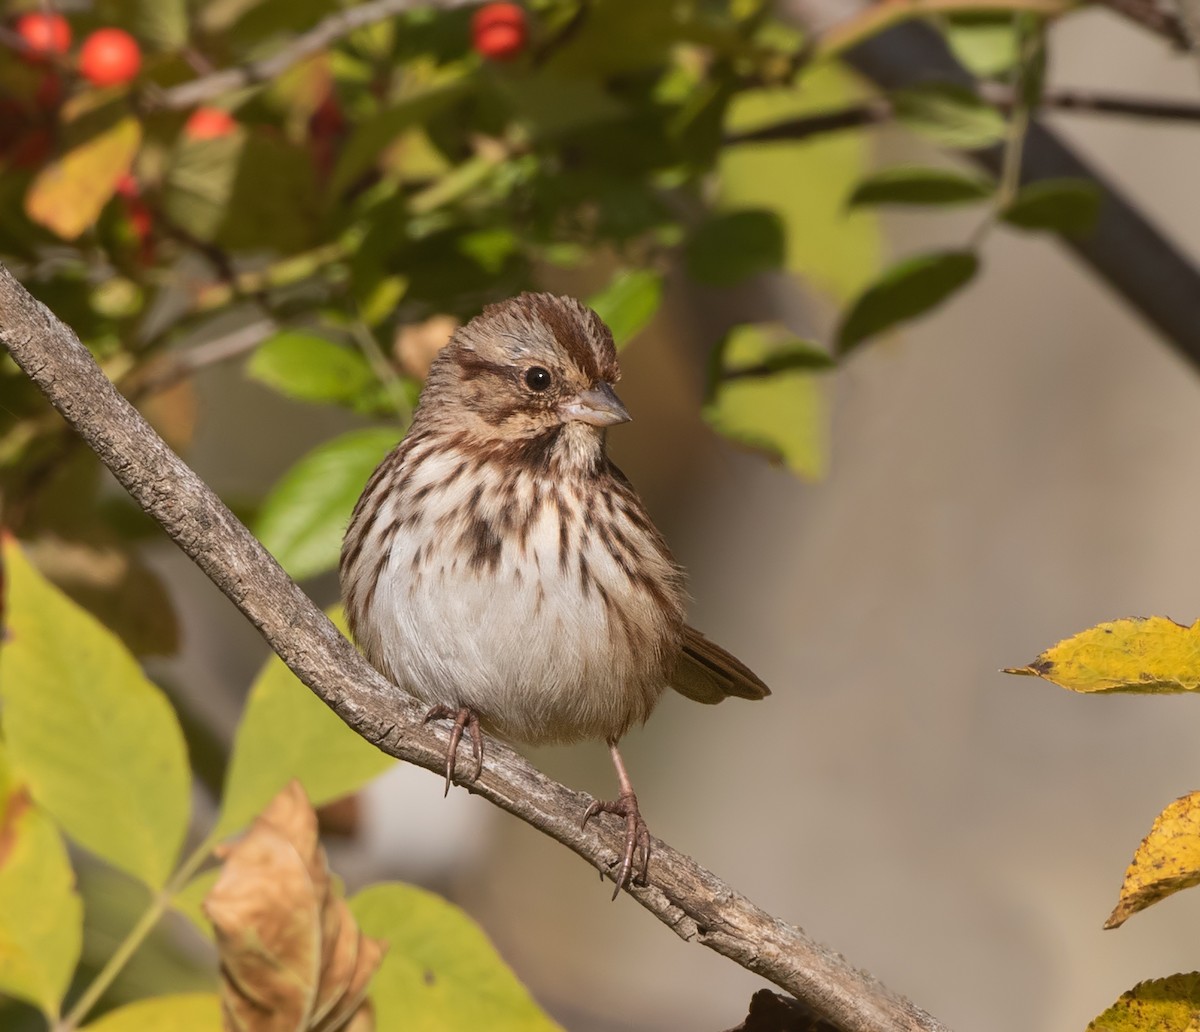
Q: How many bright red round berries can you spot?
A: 4